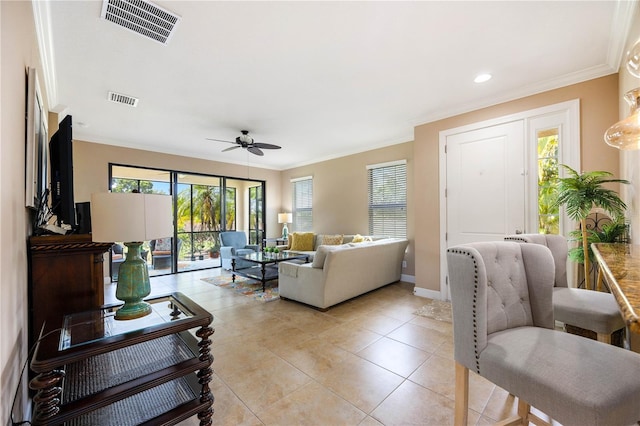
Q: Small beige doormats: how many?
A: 1